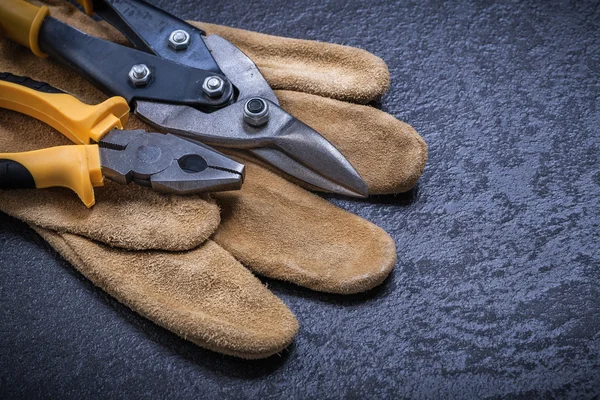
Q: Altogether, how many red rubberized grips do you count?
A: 0